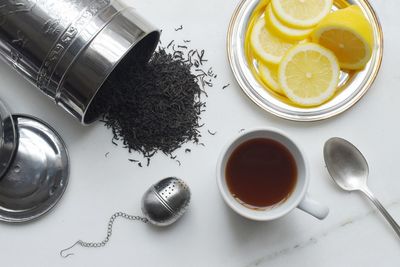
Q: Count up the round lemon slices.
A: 5